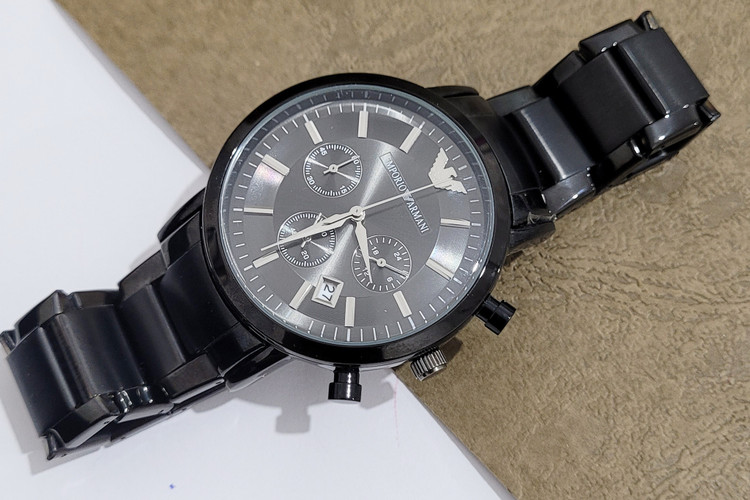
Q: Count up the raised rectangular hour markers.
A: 11